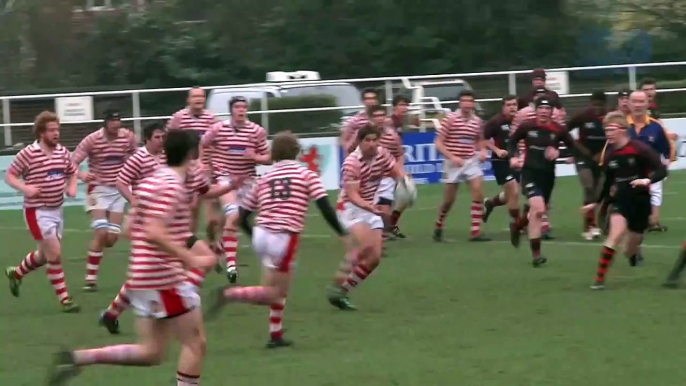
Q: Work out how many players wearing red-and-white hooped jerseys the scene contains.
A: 12